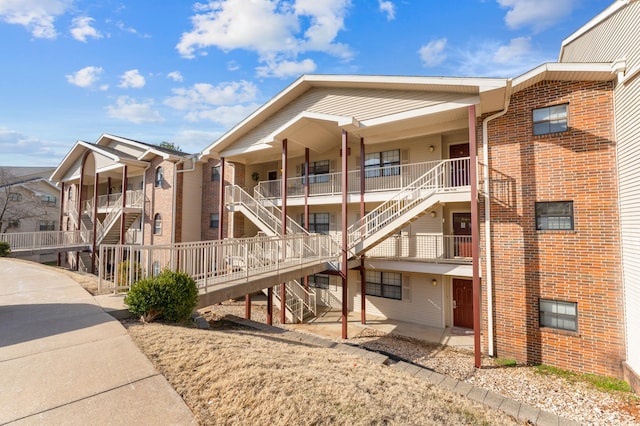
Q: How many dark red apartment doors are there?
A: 3